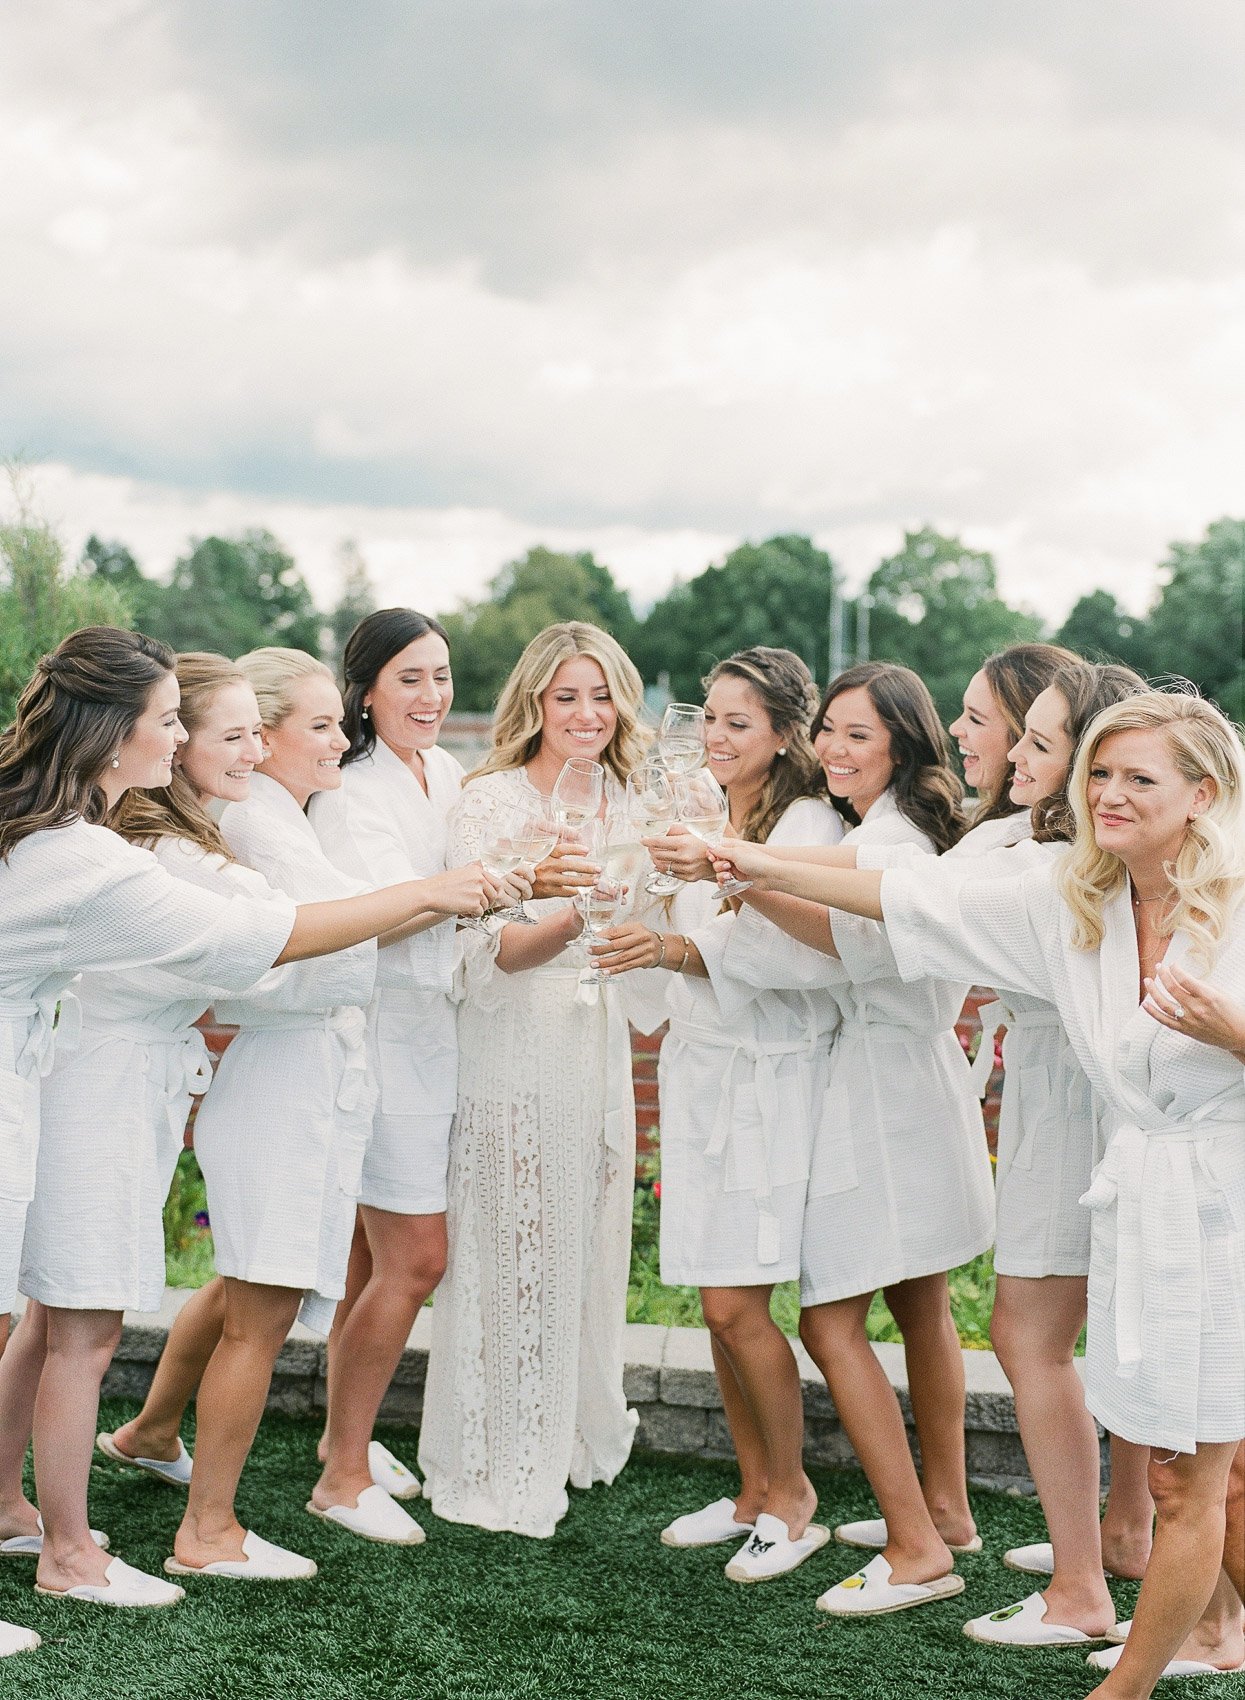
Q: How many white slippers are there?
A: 15